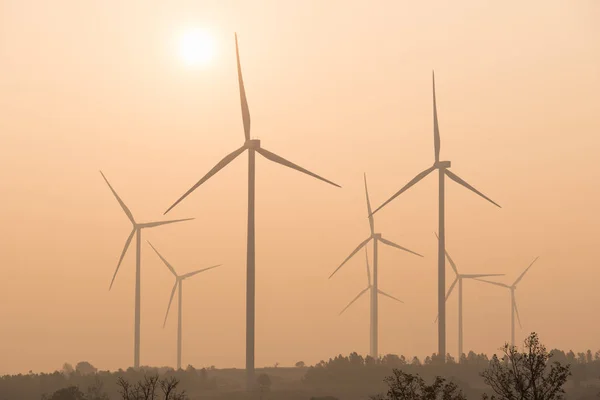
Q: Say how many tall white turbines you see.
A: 8